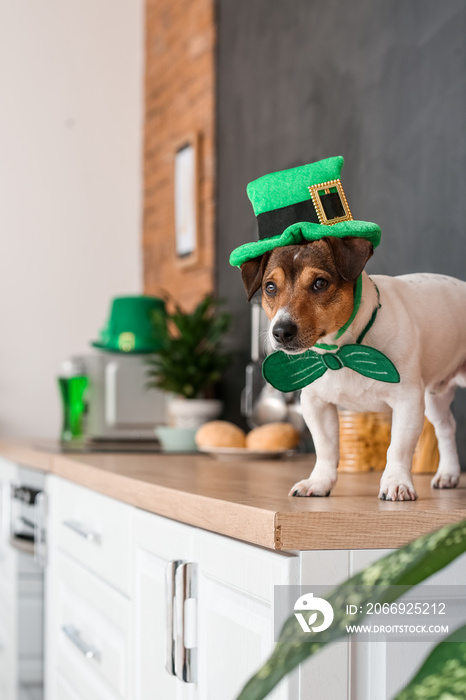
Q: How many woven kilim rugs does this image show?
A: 0